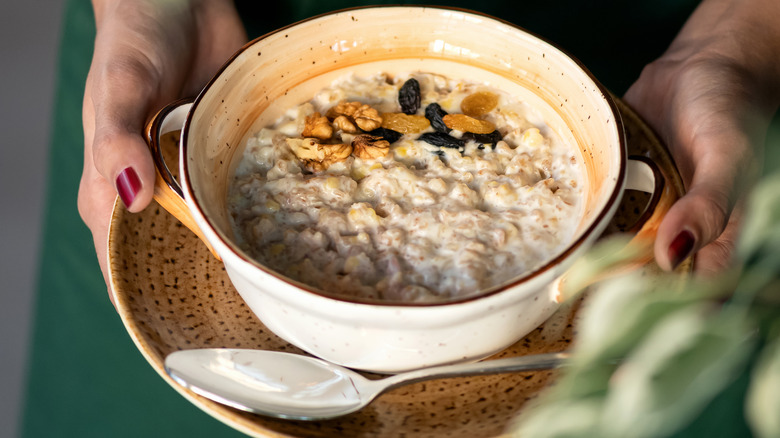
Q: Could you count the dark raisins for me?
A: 5